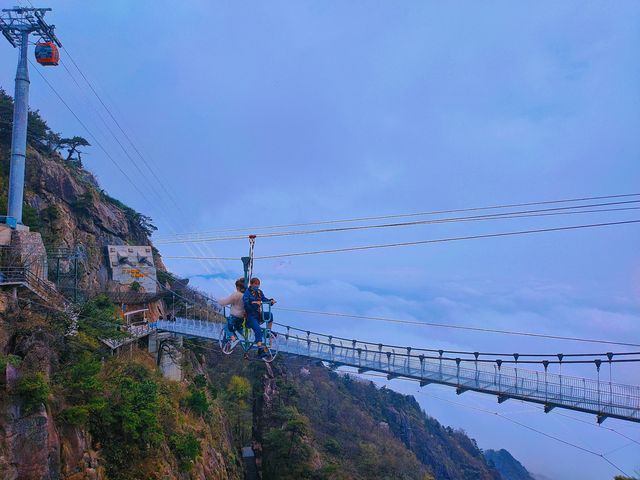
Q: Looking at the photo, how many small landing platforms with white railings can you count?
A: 1